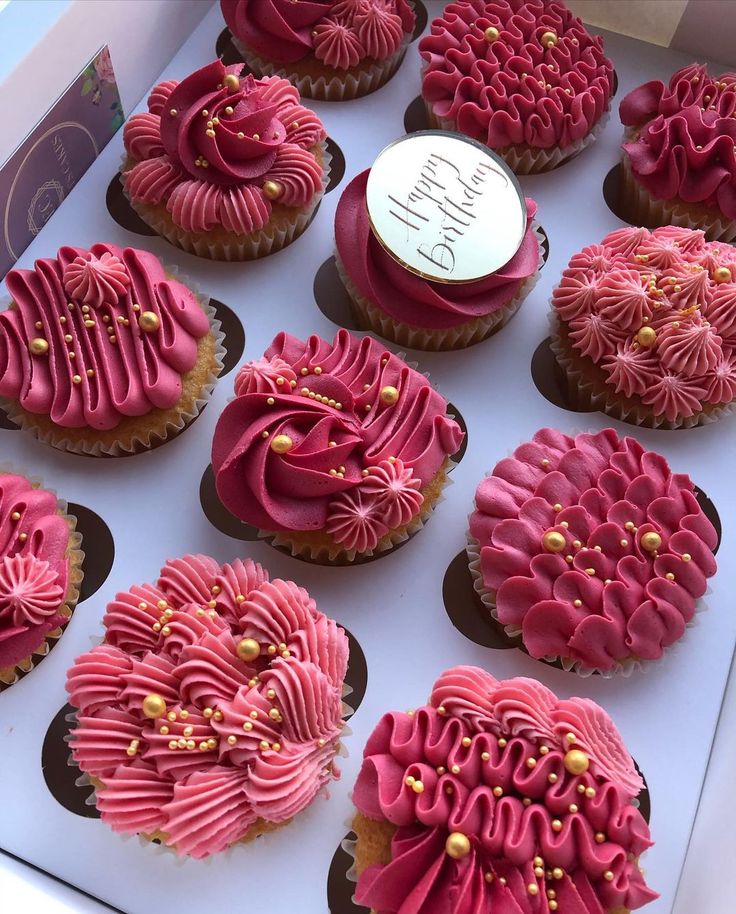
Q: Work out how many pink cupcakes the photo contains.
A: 12